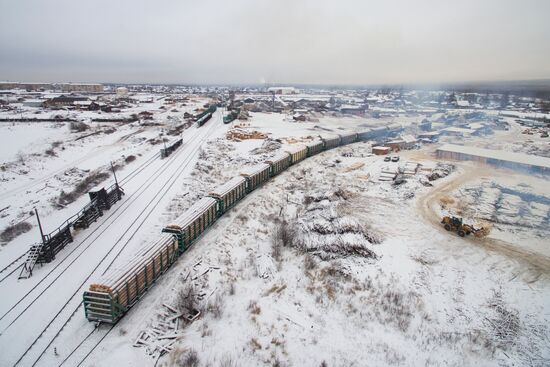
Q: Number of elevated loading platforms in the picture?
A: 2